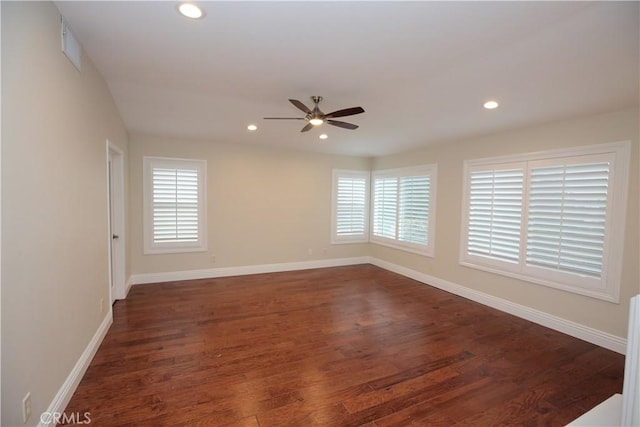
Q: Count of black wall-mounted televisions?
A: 0